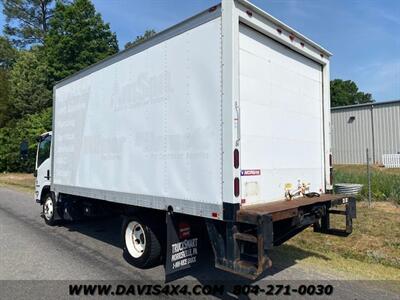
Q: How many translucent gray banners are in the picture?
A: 1